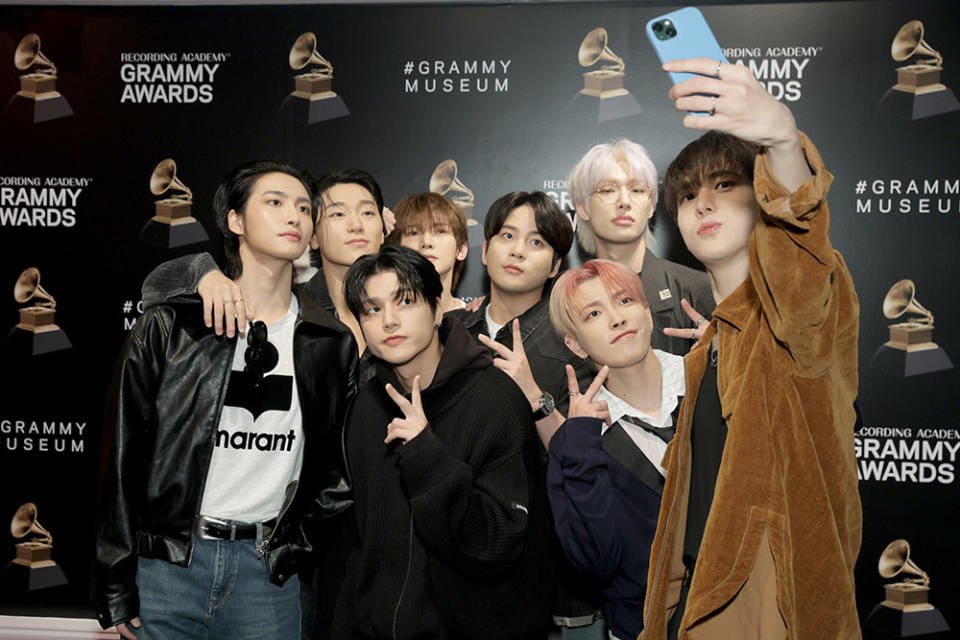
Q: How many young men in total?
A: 8